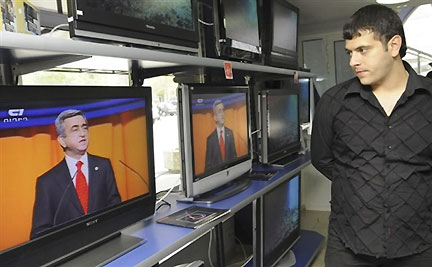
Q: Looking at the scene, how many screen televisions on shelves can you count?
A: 8